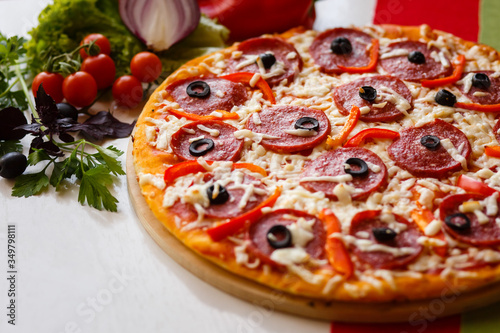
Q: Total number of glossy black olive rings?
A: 15